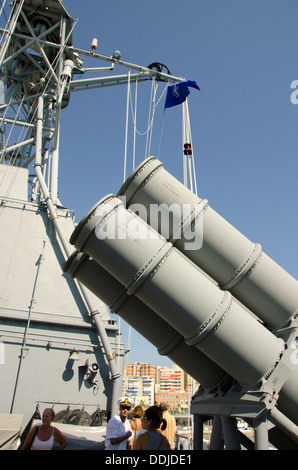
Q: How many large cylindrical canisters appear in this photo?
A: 3